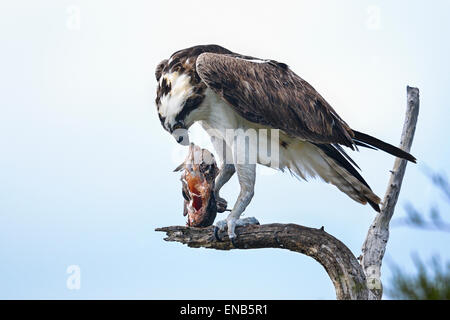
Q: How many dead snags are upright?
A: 1